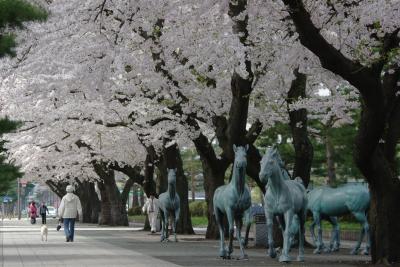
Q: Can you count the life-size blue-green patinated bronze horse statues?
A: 4